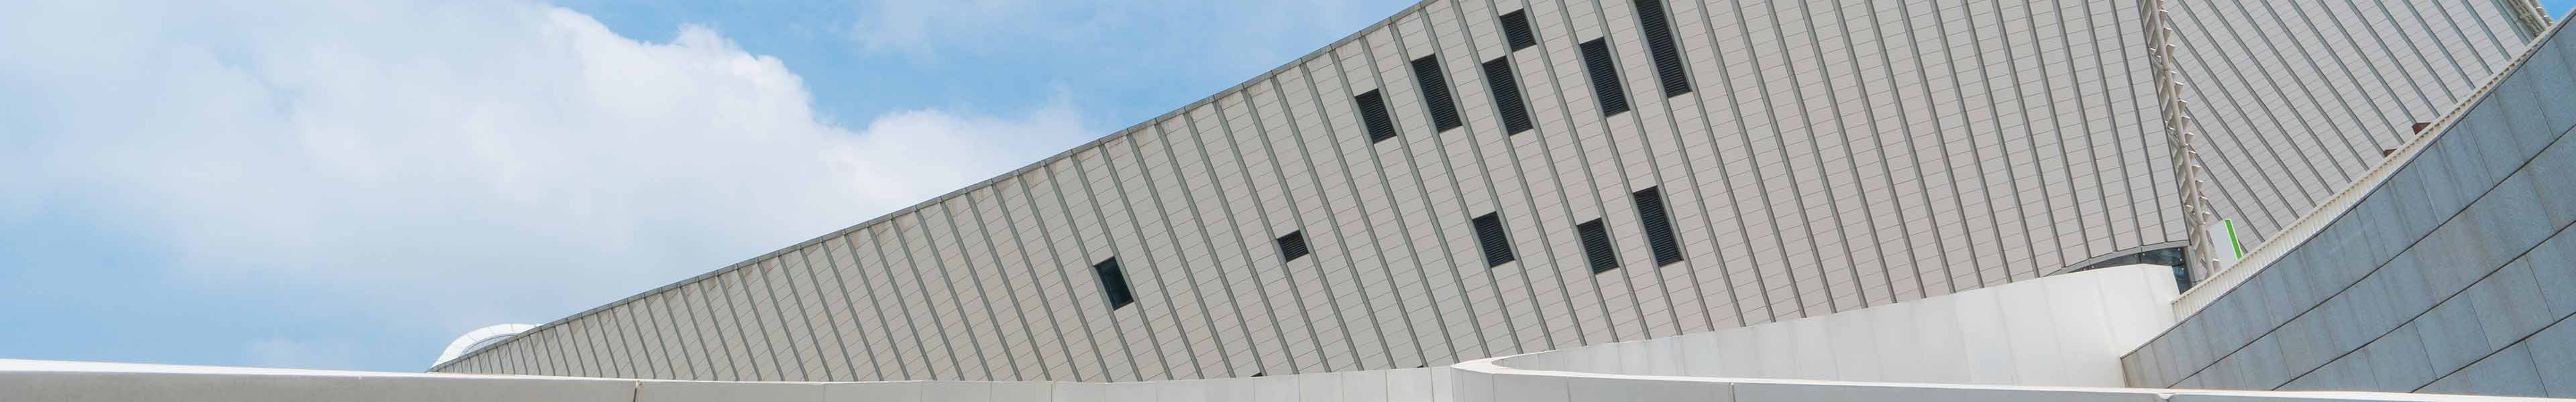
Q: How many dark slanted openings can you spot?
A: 11